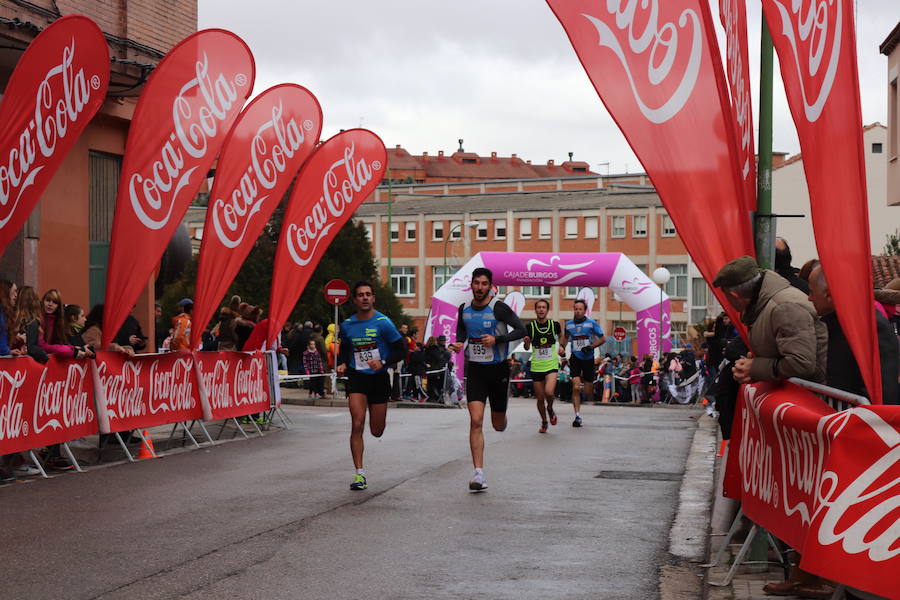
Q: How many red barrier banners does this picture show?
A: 5